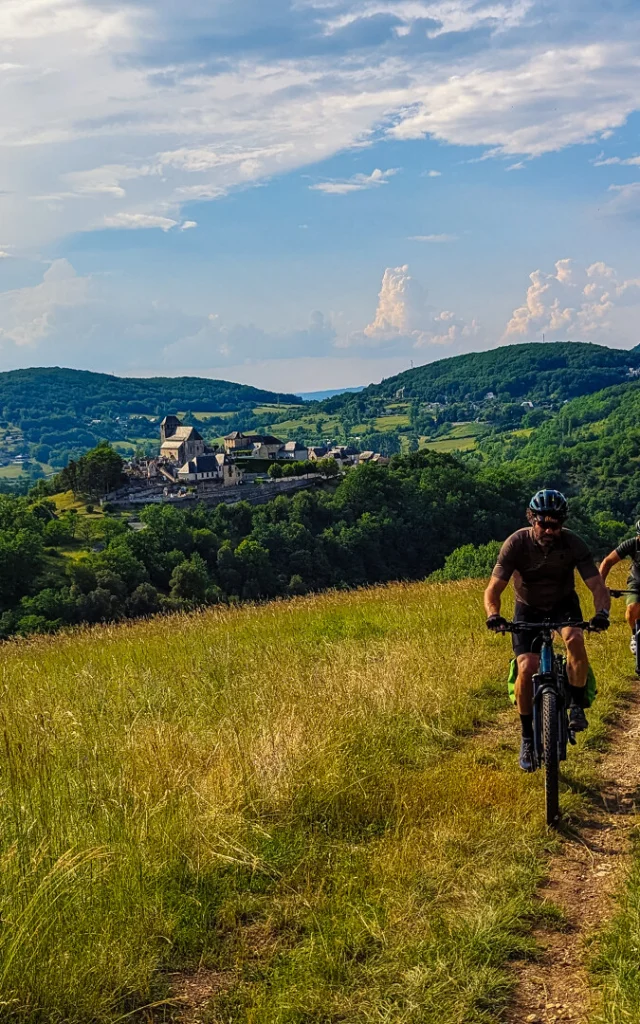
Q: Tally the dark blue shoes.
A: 2